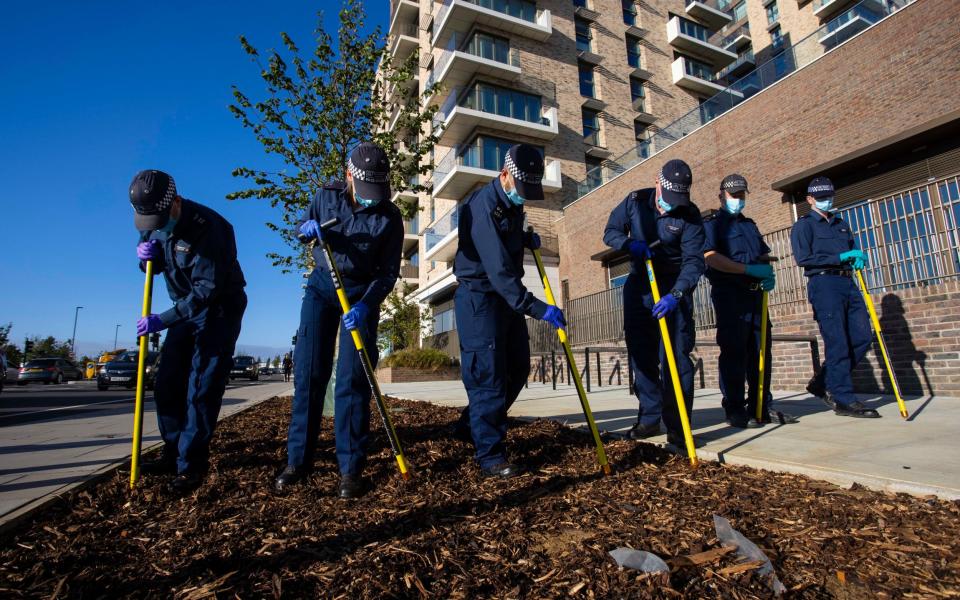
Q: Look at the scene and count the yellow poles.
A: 6